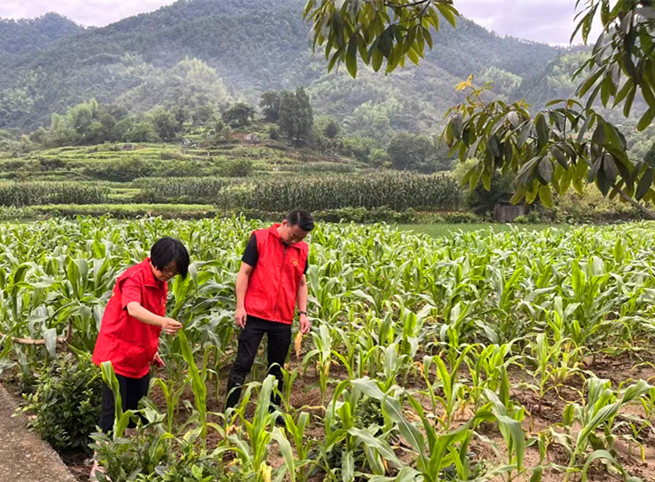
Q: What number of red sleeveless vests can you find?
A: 2